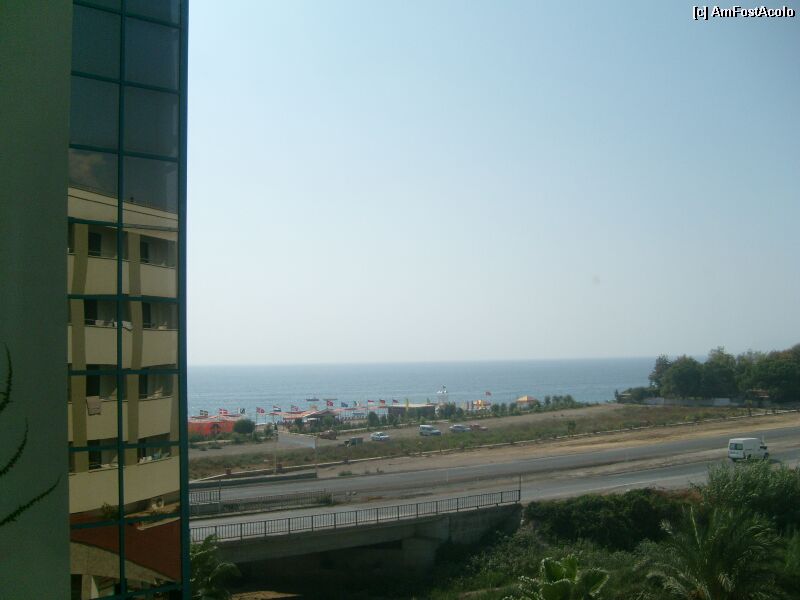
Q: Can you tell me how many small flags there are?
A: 13